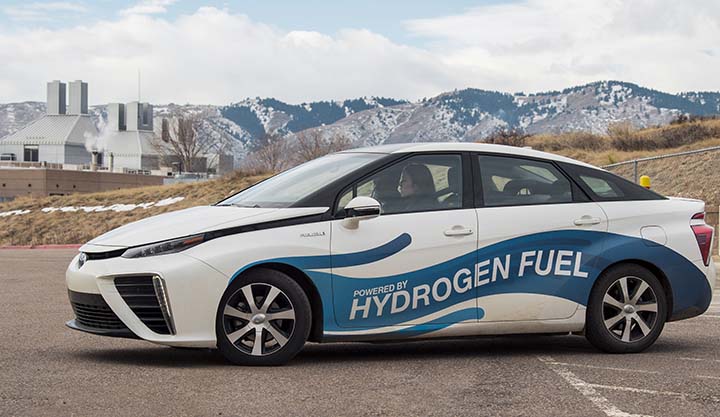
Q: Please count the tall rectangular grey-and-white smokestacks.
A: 4